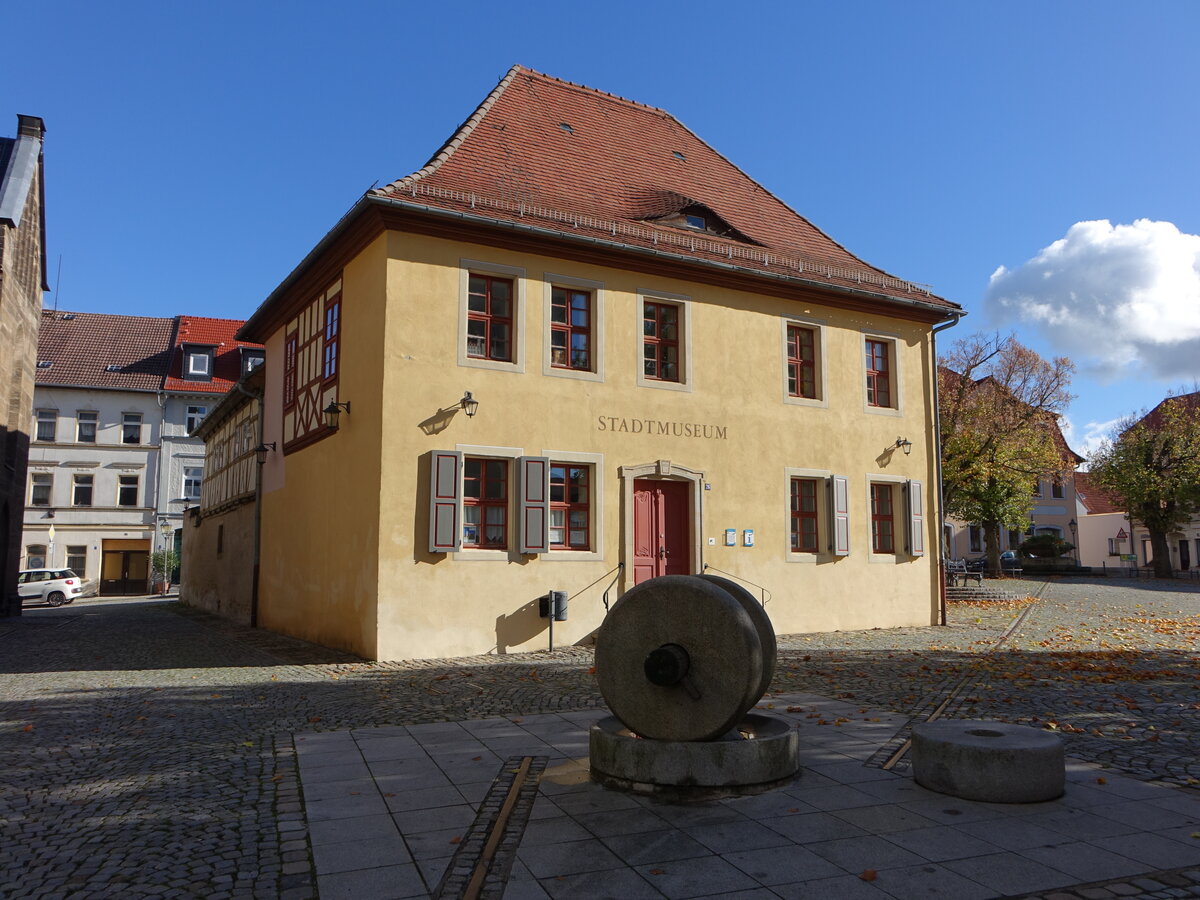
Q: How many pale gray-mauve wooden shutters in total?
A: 4